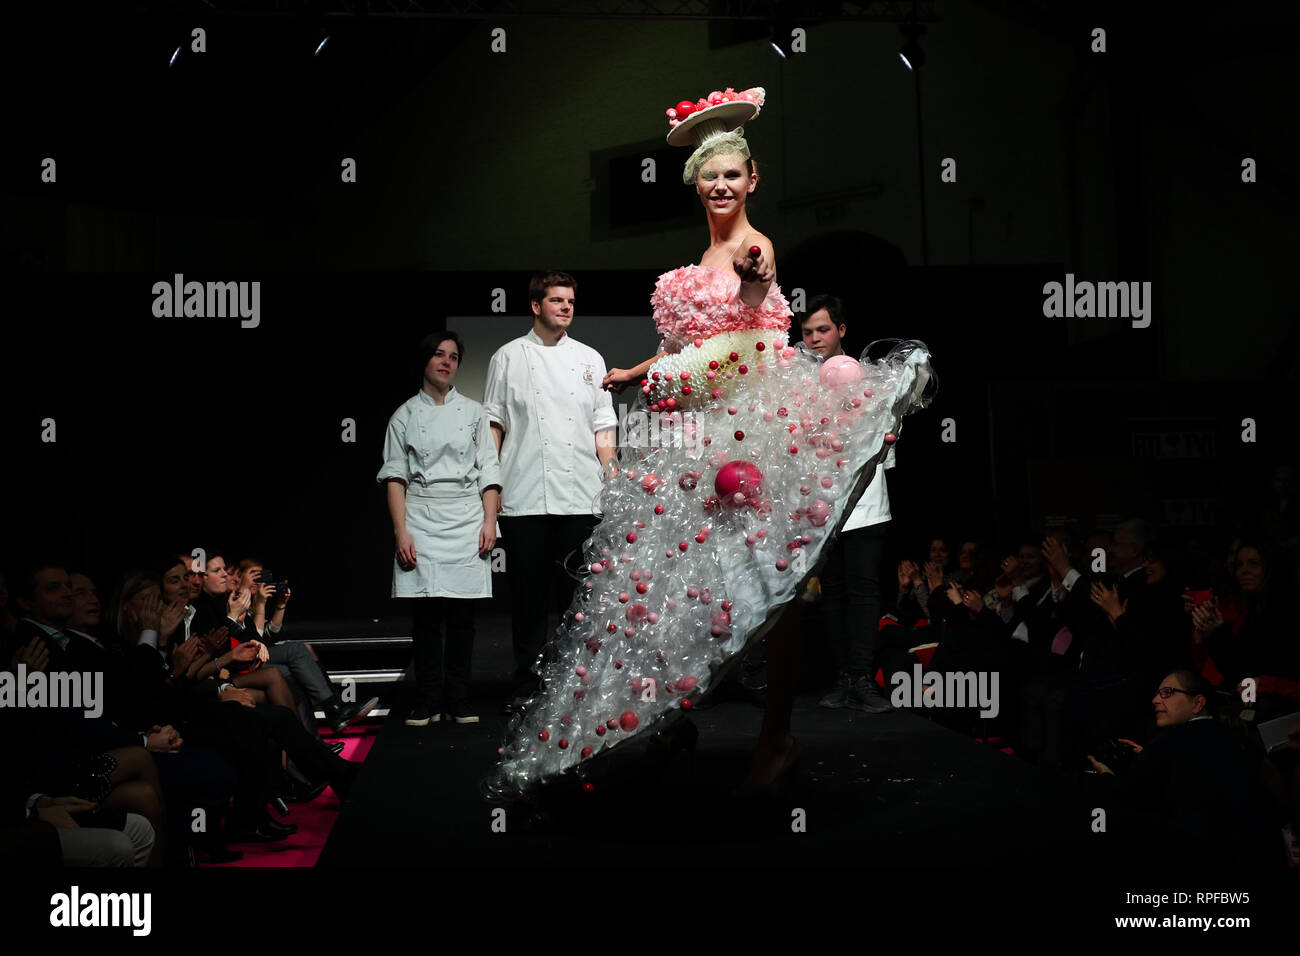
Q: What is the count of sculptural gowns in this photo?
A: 1